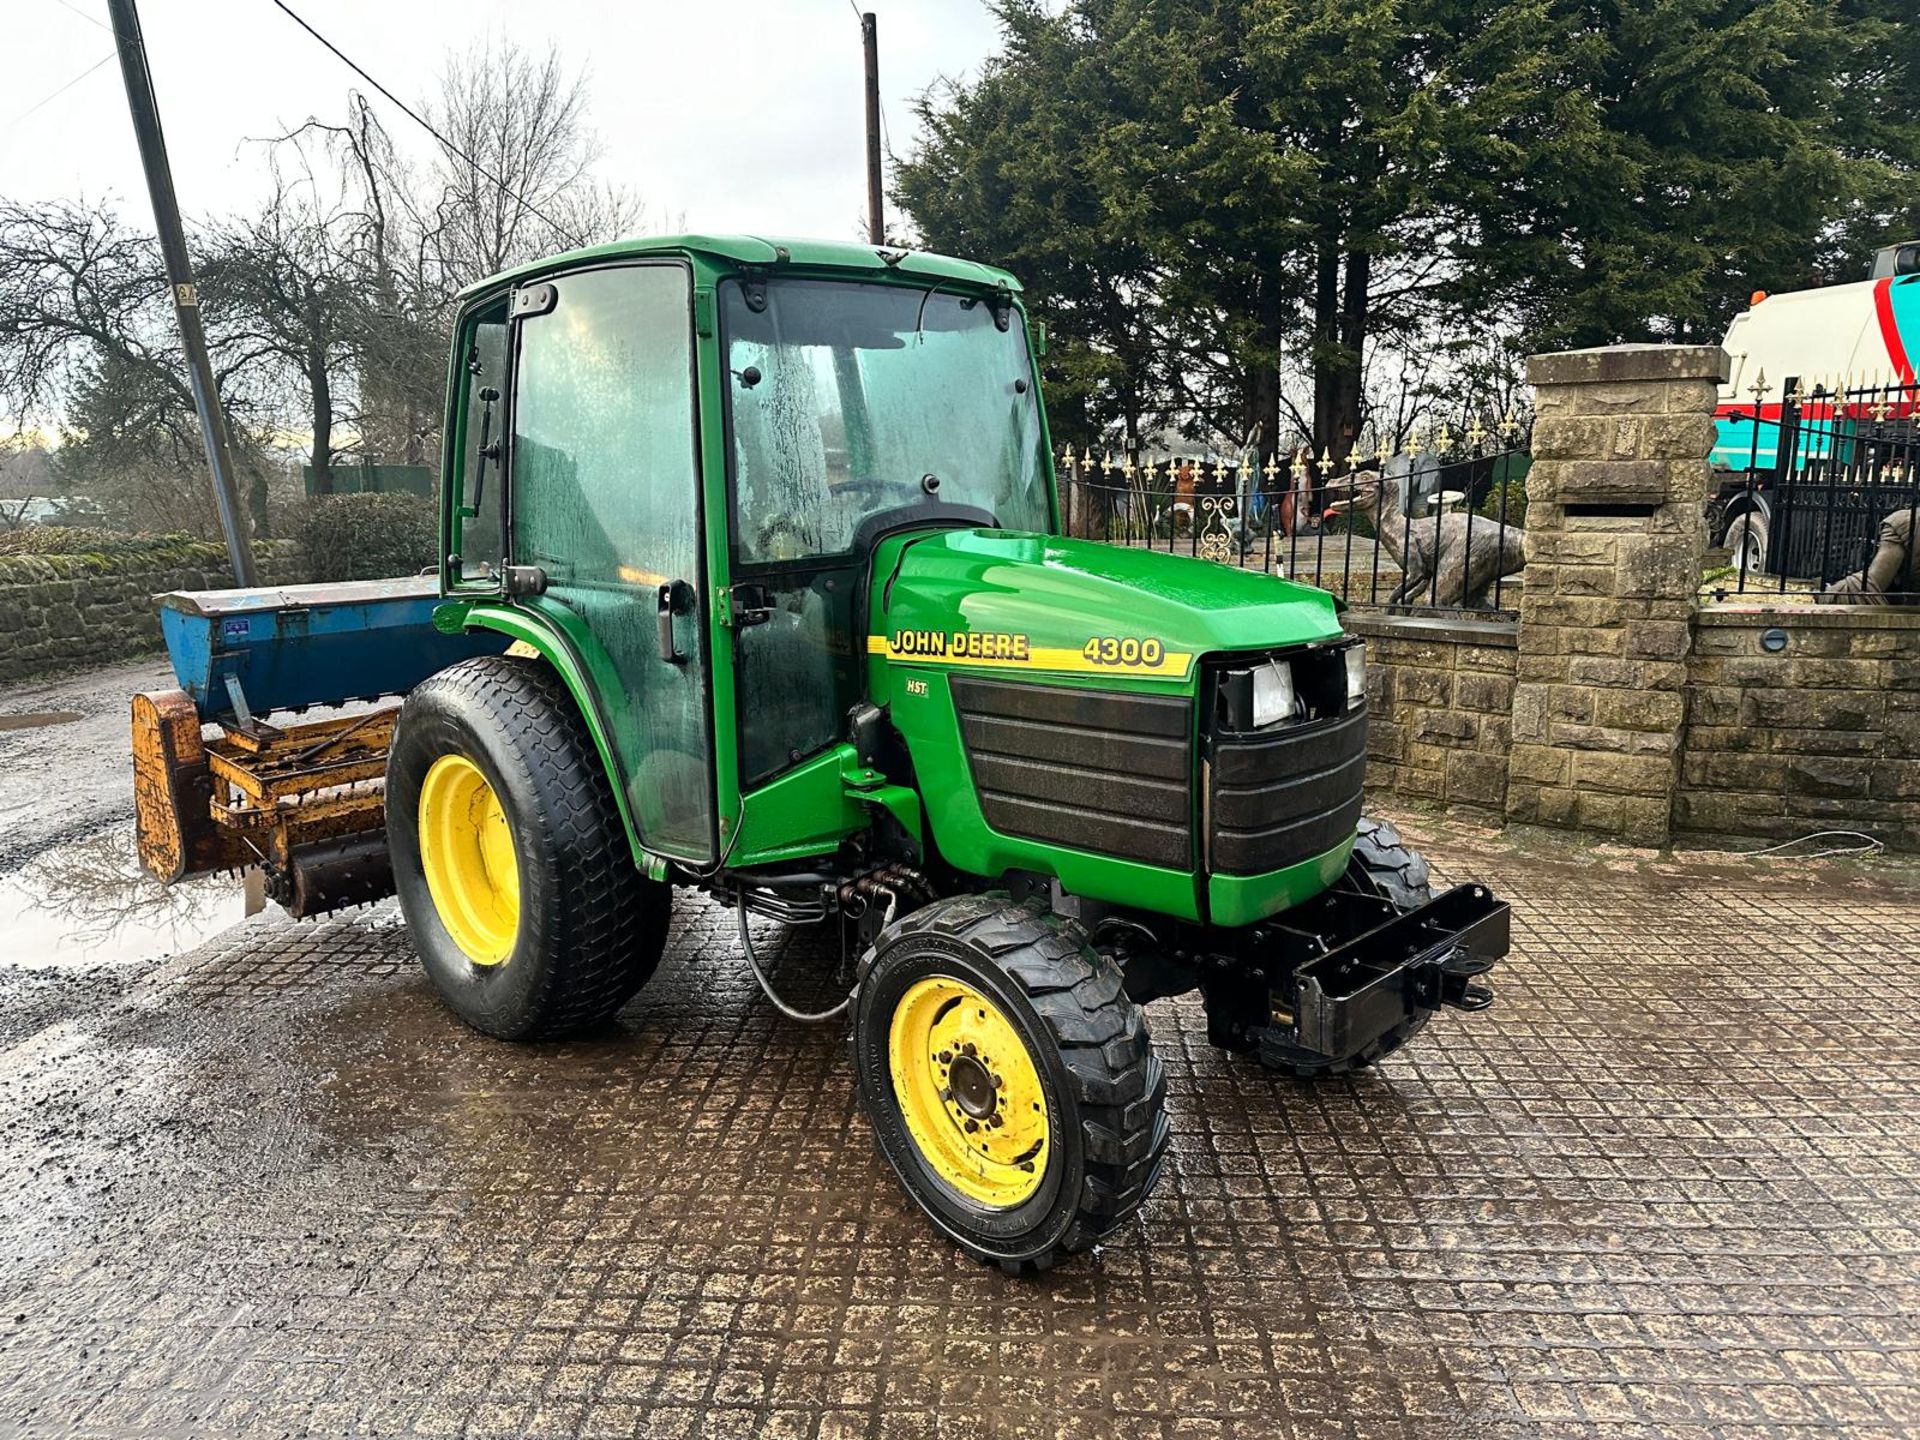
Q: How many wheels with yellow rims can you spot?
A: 2